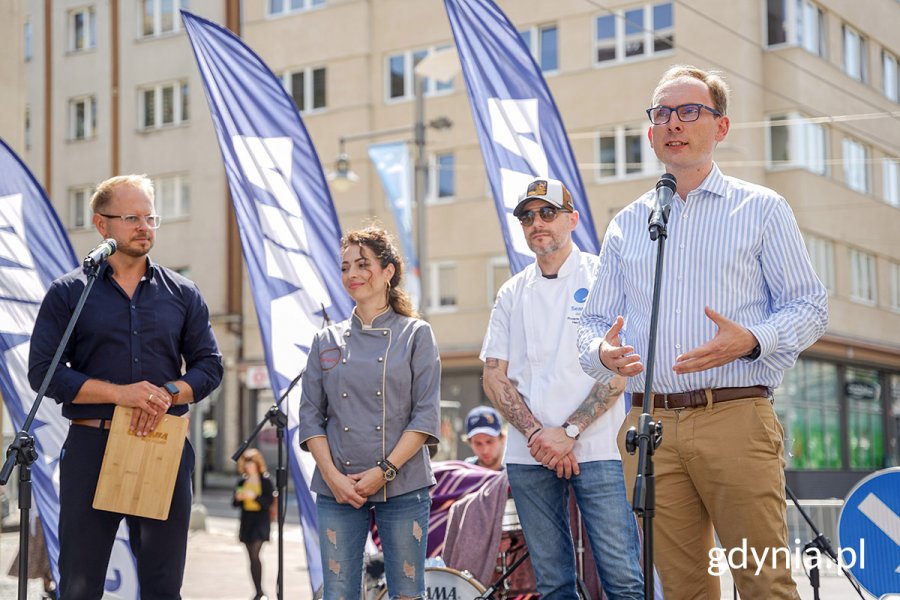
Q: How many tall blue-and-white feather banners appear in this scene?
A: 3